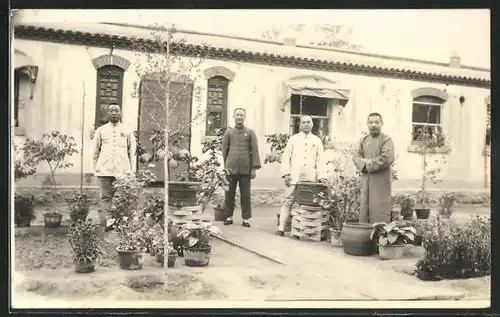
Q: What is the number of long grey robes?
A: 1